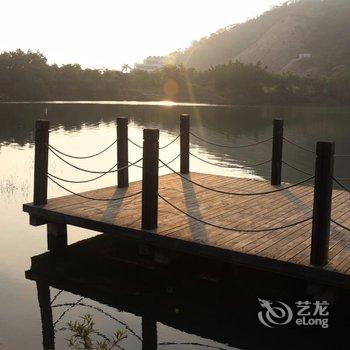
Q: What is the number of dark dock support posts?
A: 6